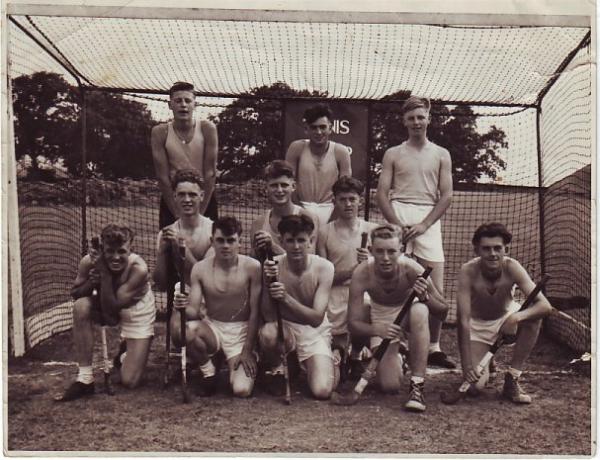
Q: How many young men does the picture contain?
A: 11